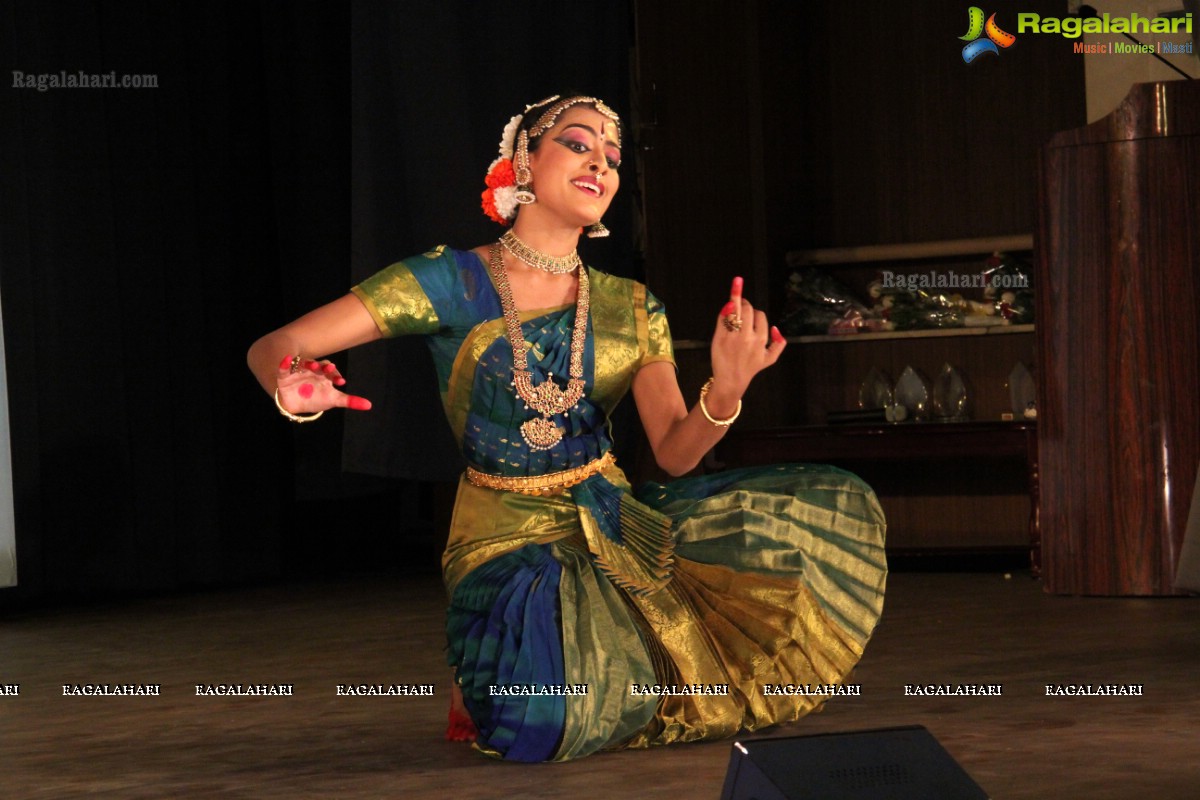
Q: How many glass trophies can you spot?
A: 4